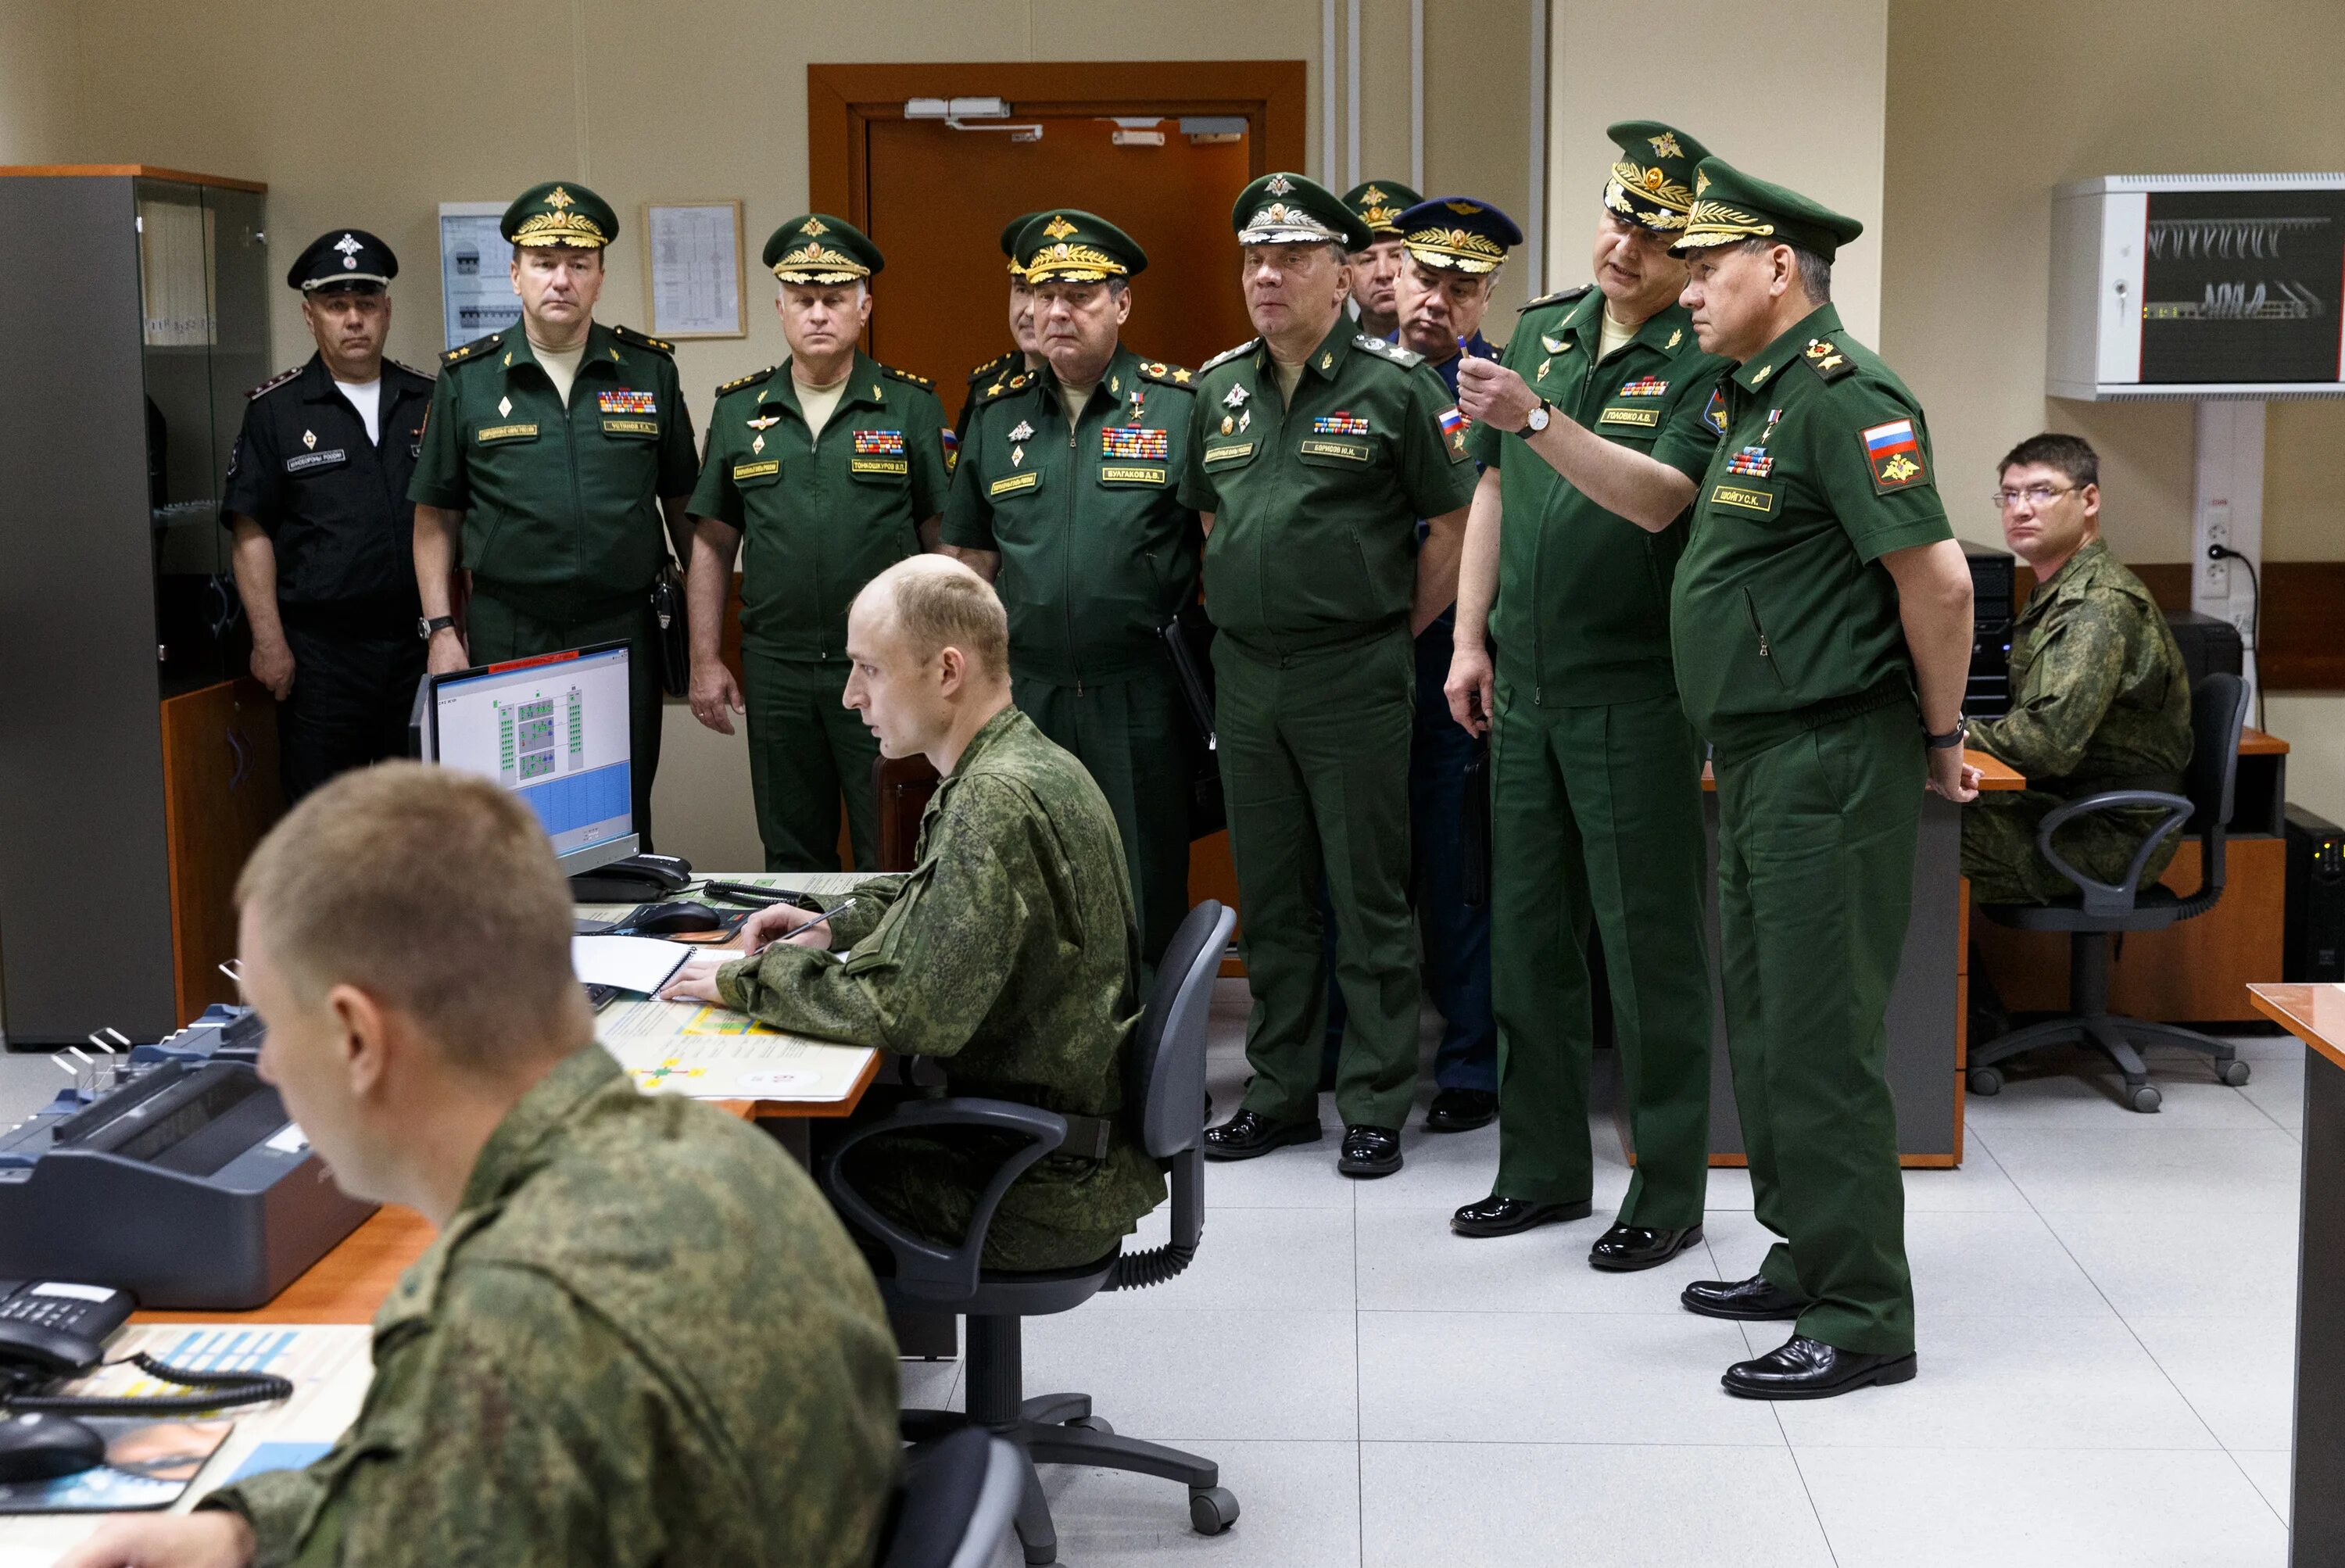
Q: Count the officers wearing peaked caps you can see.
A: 10